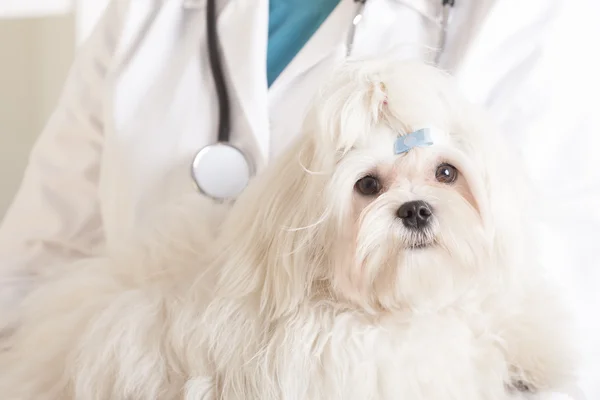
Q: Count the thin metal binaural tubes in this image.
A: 2